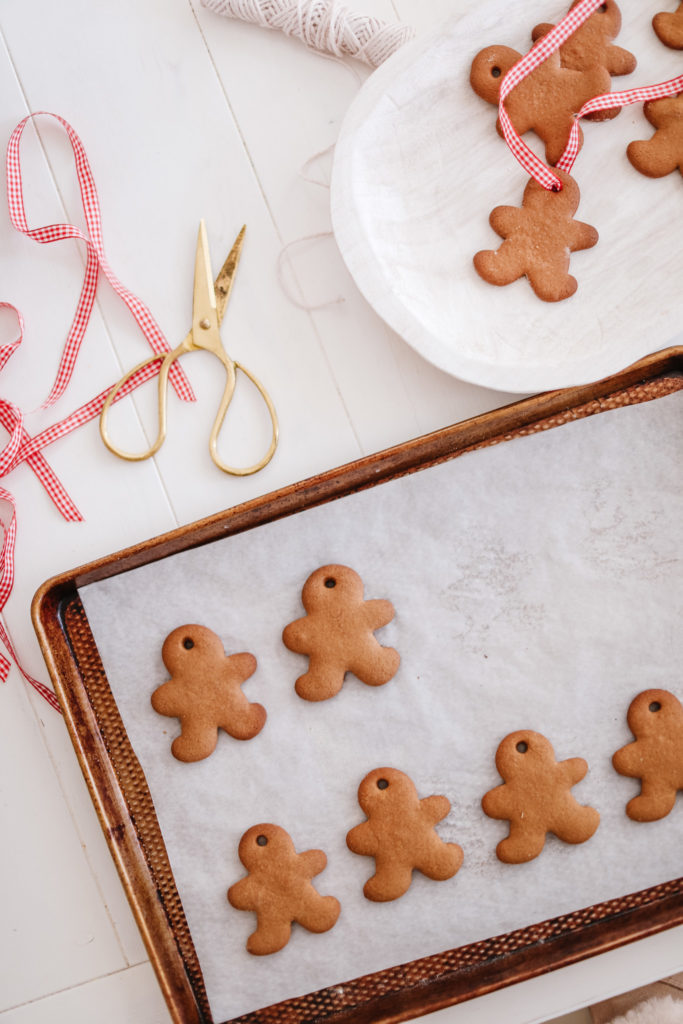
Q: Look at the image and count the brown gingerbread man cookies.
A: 11